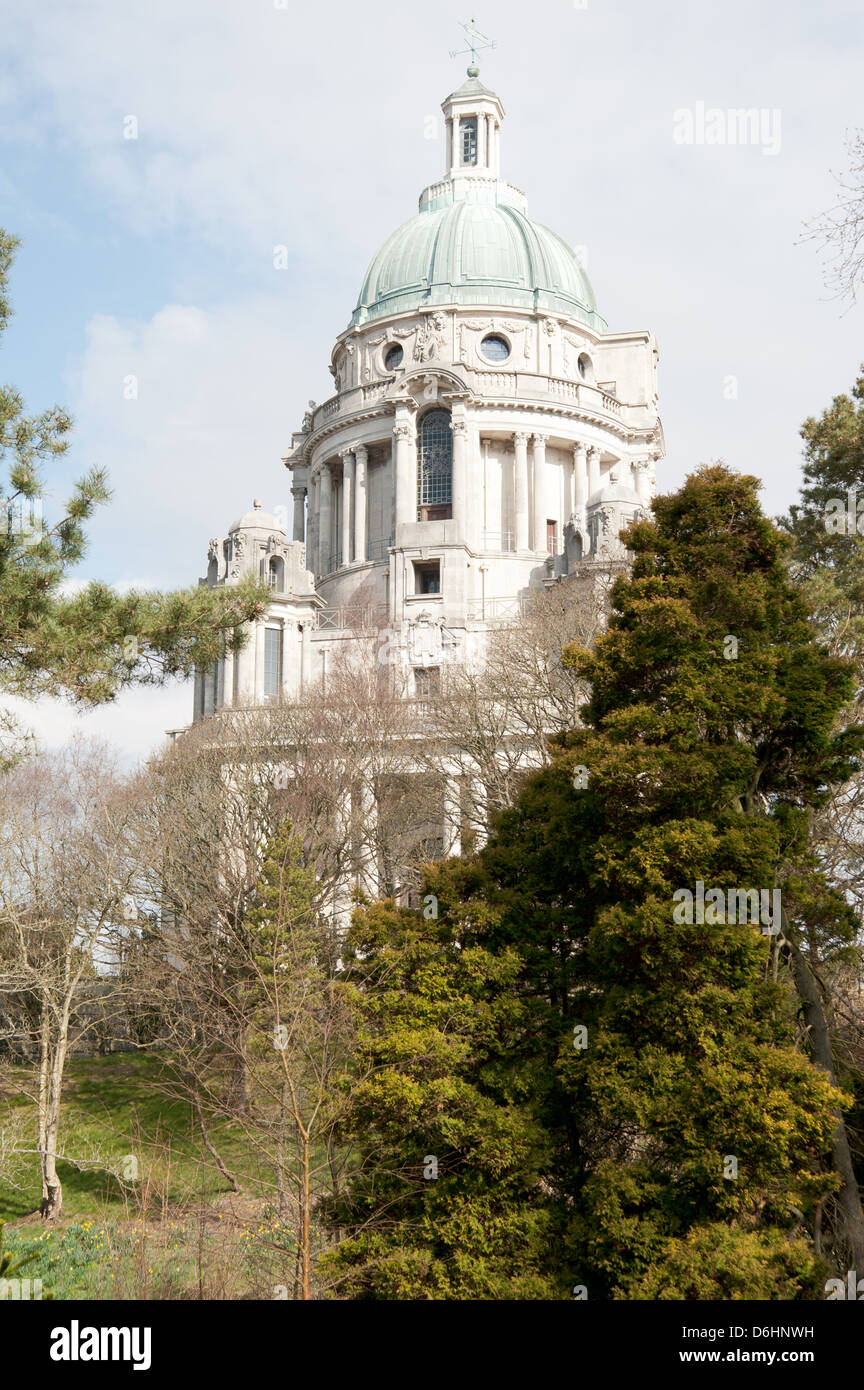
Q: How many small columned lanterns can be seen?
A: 1